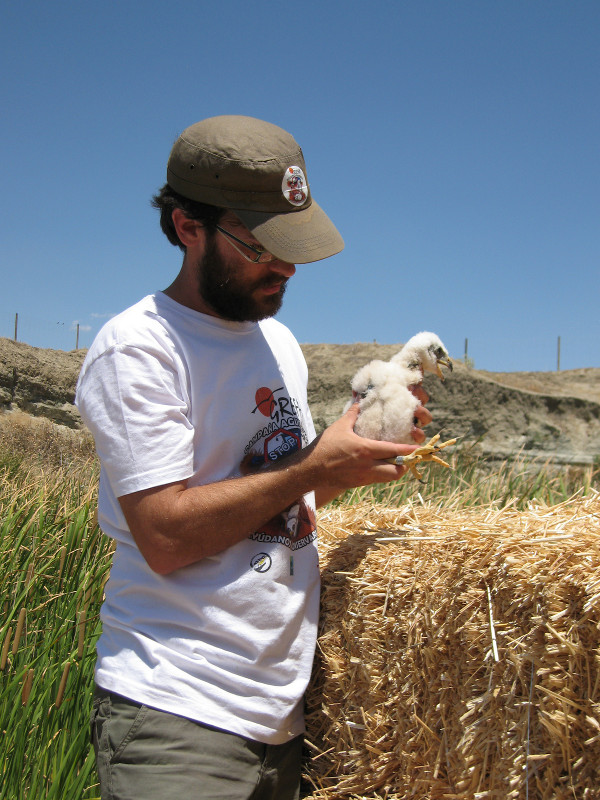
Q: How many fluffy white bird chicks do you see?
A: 1